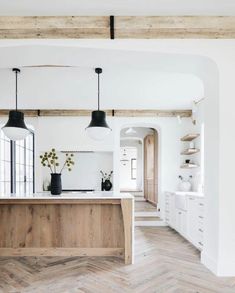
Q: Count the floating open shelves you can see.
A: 3